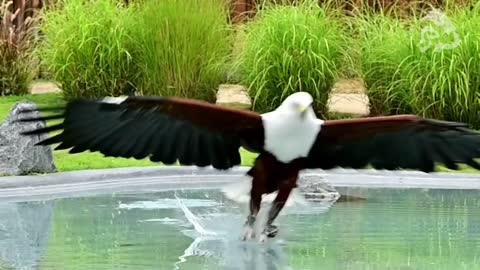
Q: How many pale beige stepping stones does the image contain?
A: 3